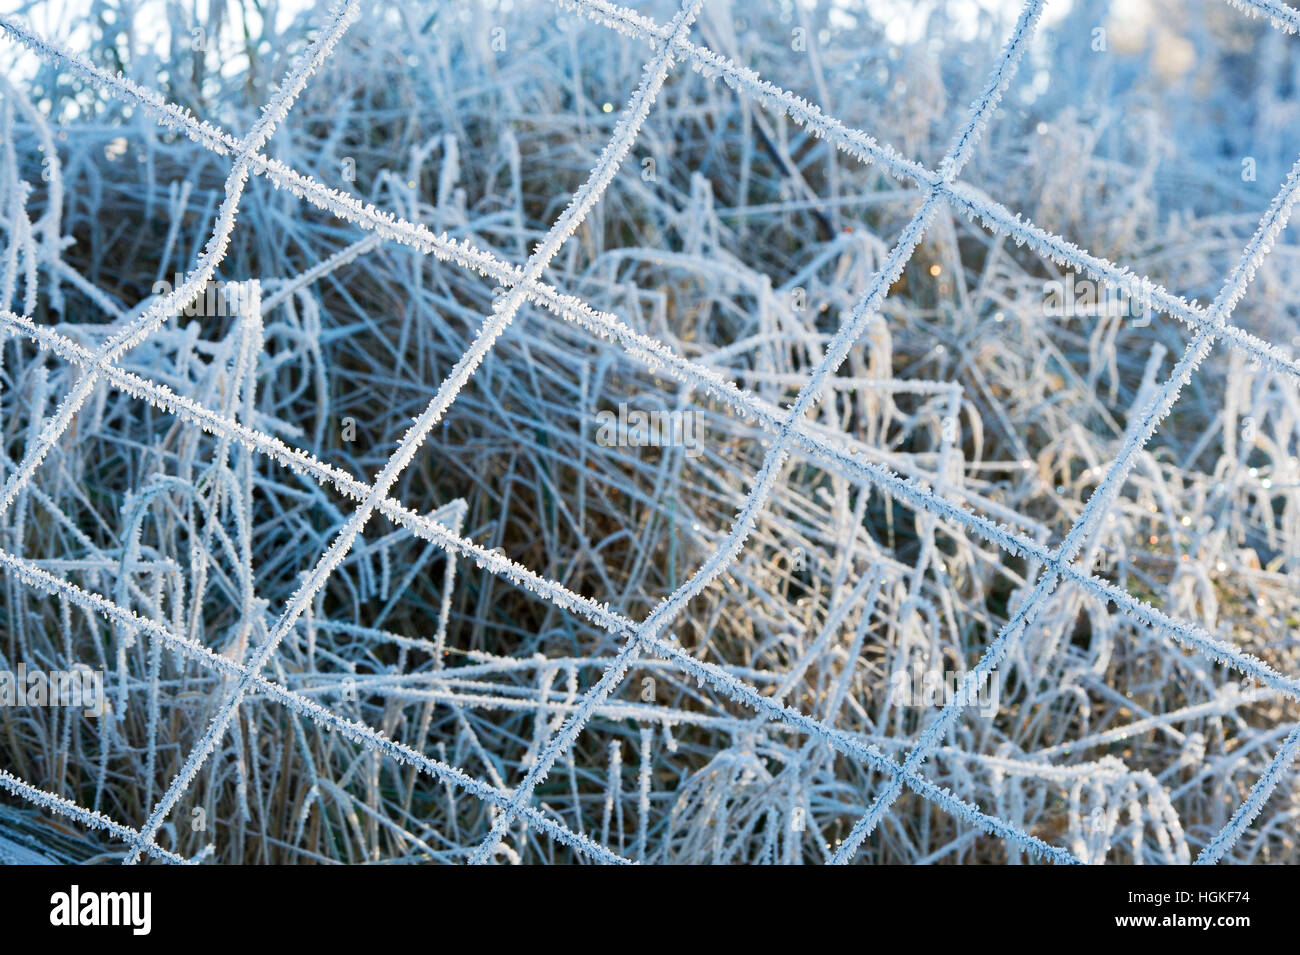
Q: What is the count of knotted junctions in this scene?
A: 14